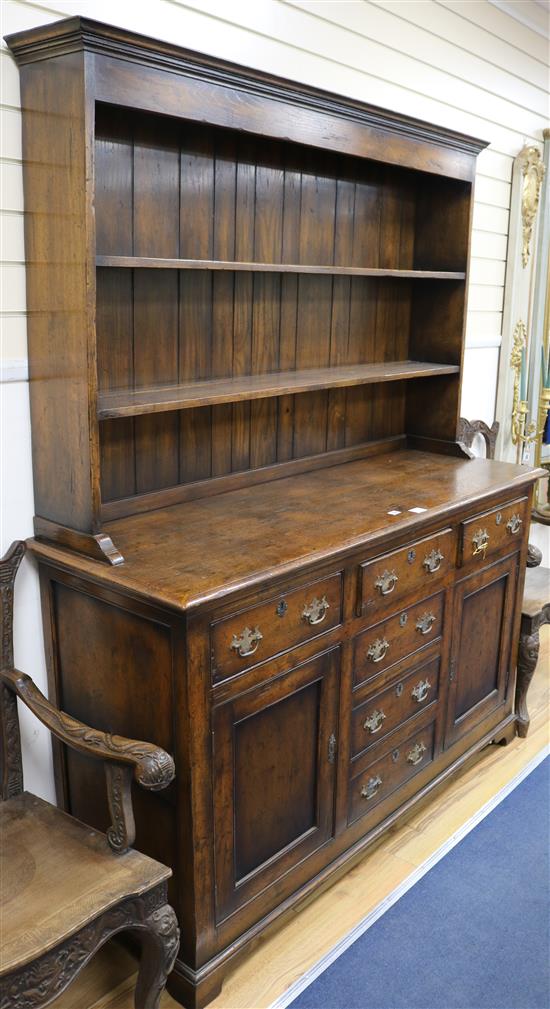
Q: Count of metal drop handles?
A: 12